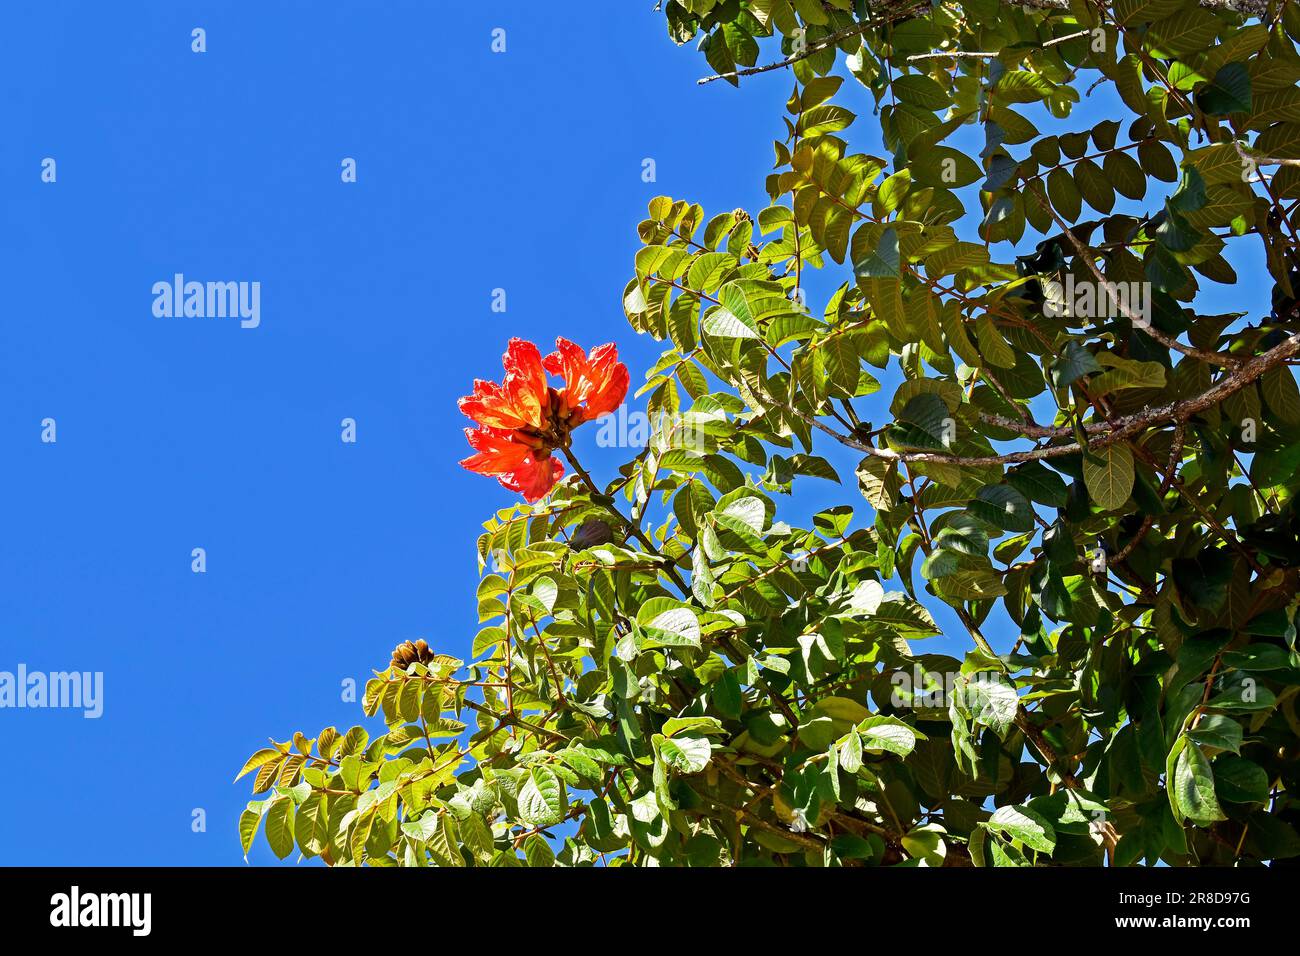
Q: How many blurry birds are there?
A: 0